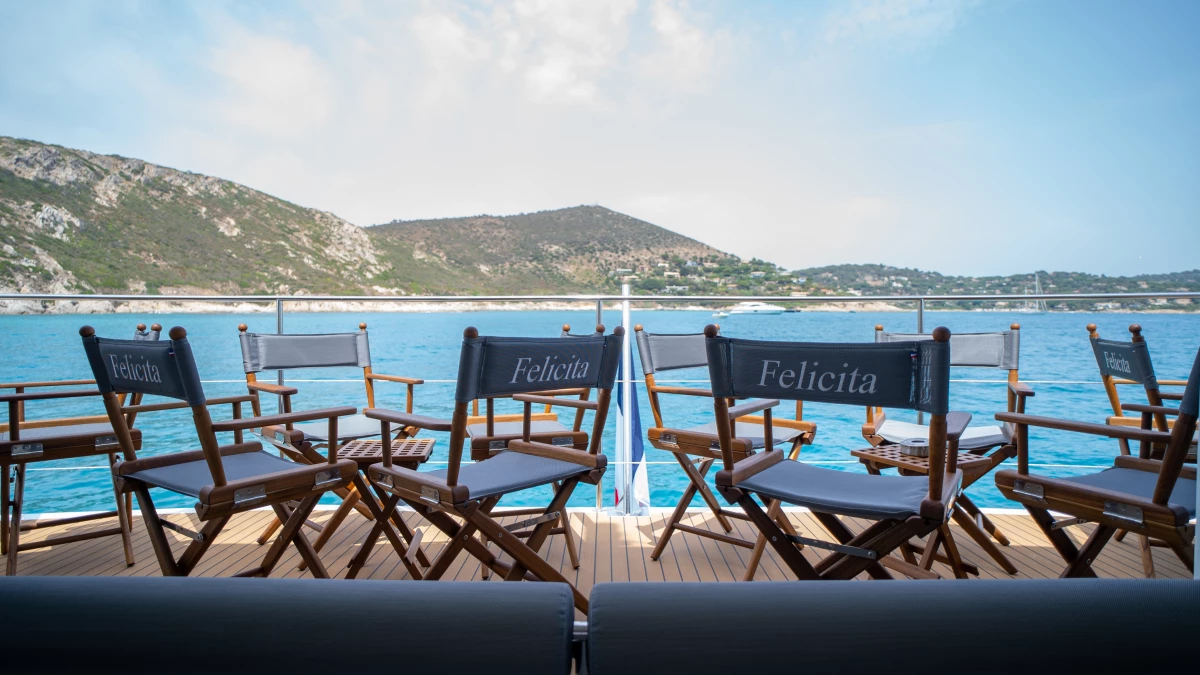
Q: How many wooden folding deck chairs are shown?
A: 10